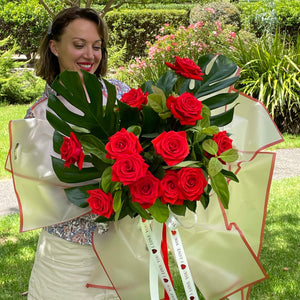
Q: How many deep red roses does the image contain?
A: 12